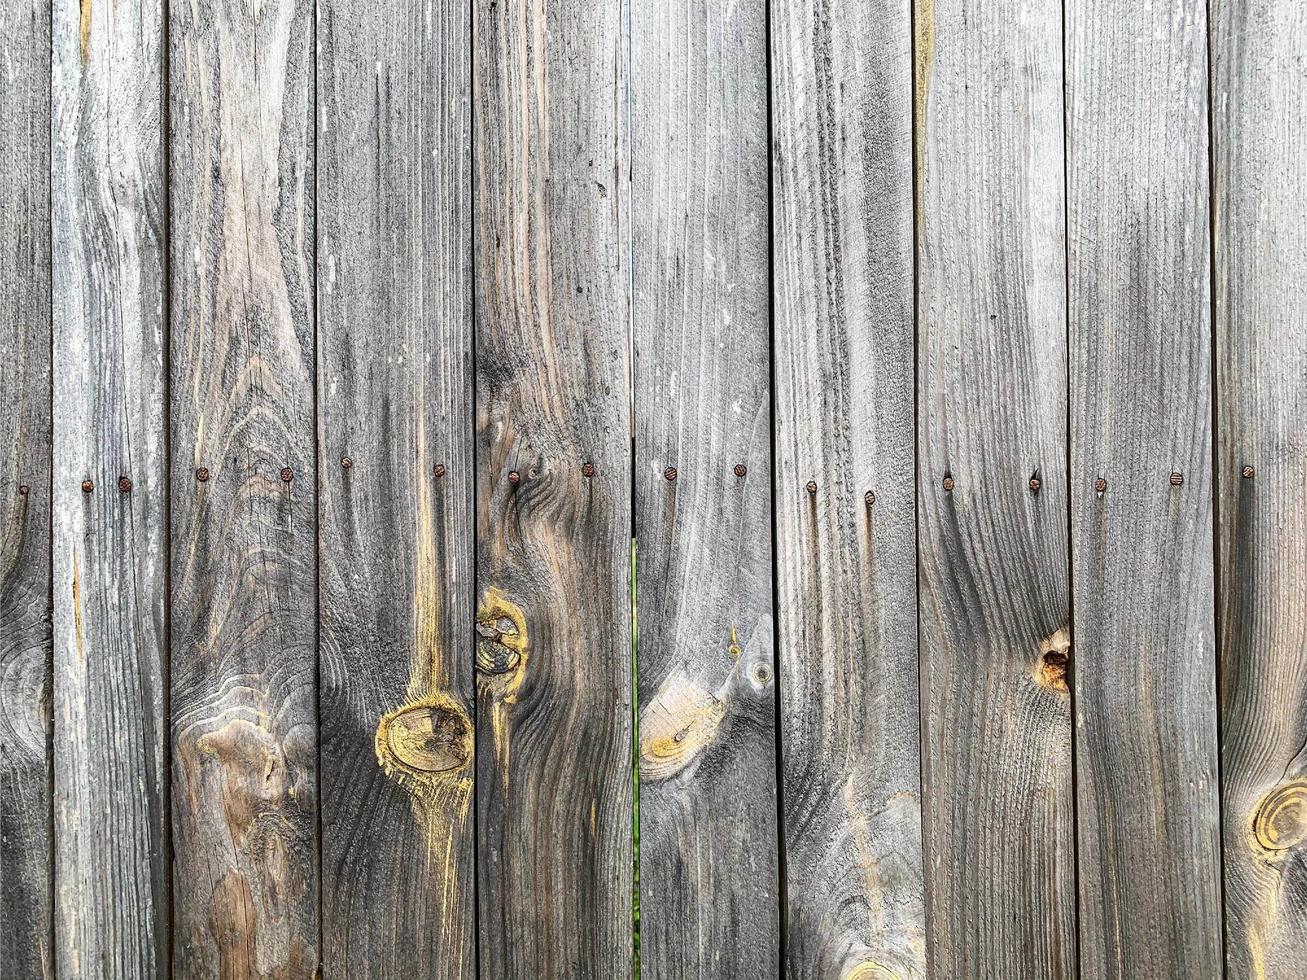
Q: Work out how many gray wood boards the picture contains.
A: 10